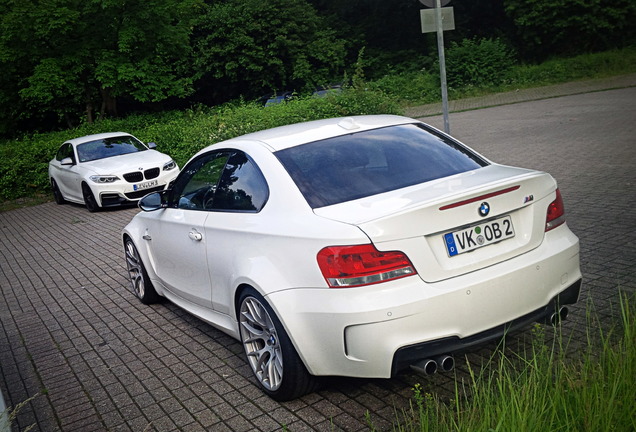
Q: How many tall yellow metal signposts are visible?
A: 0